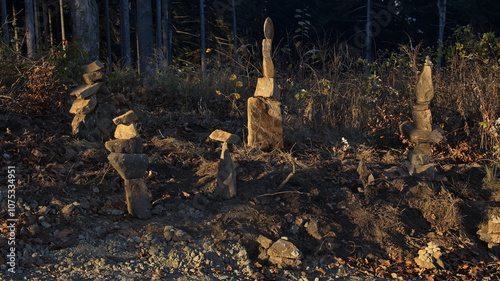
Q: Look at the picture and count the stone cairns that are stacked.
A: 5